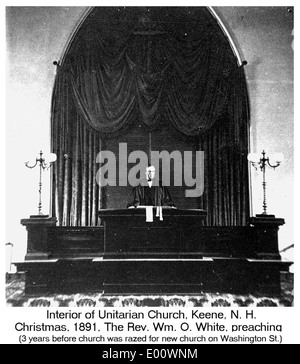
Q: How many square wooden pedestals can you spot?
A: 2